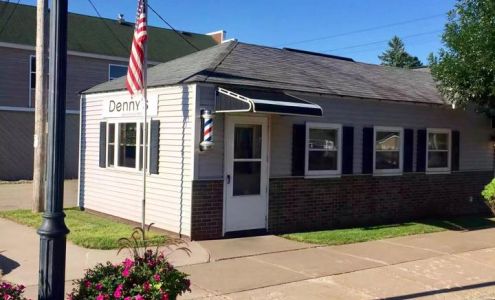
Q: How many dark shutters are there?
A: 8